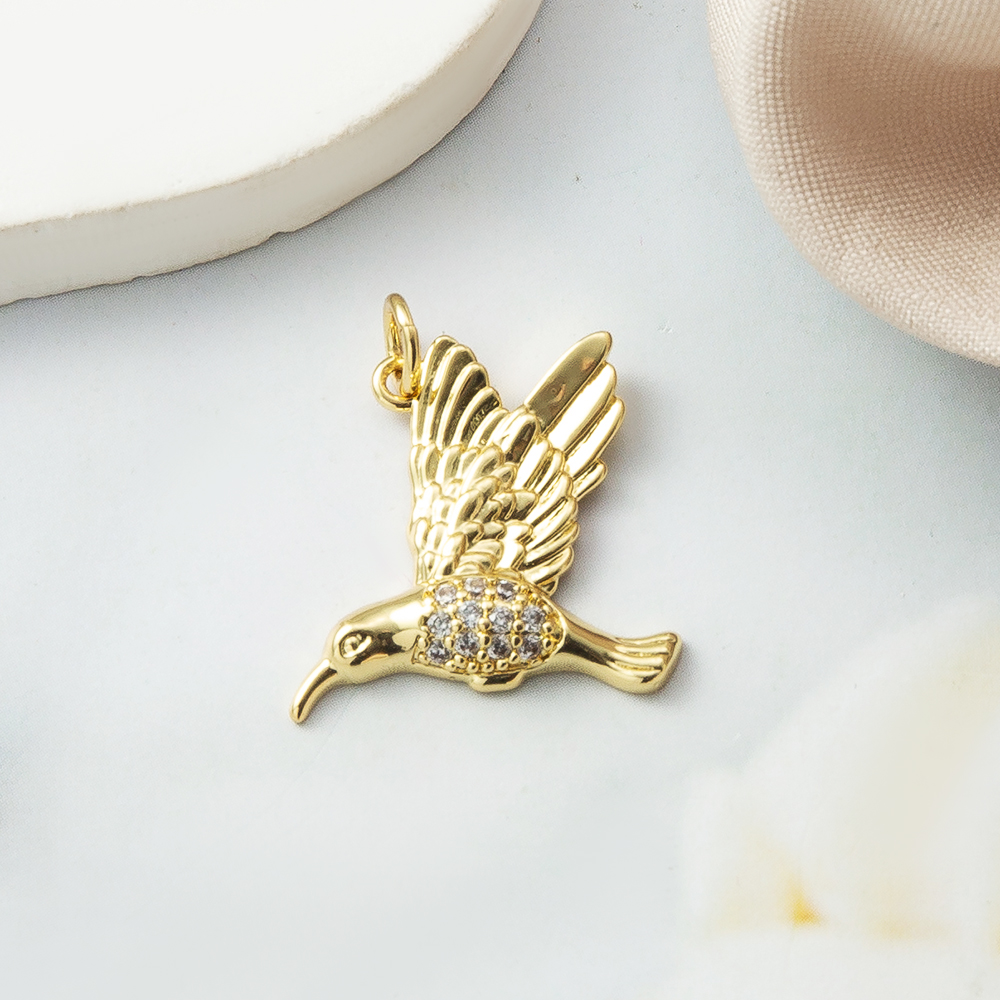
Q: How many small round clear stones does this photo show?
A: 11